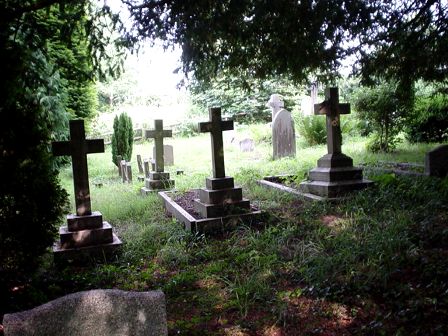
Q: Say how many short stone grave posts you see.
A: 6